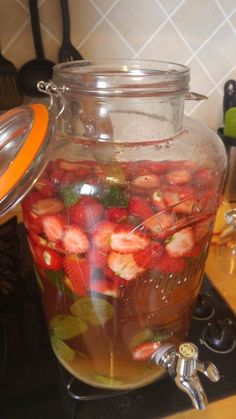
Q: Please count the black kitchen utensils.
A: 3